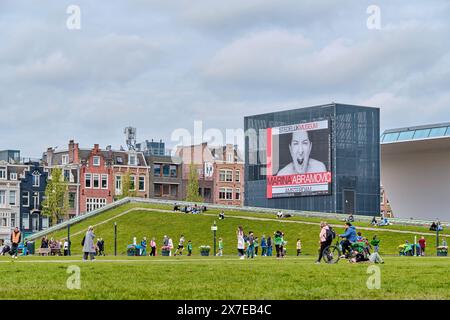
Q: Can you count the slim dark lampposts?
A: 4